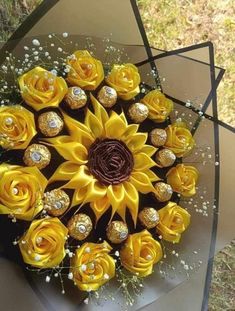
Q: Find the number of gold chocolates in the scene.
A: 12